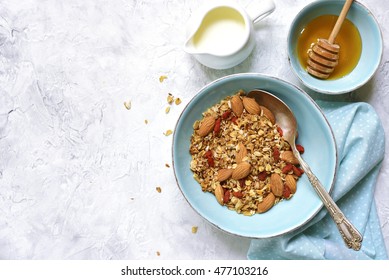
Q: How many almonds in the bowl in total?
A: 12